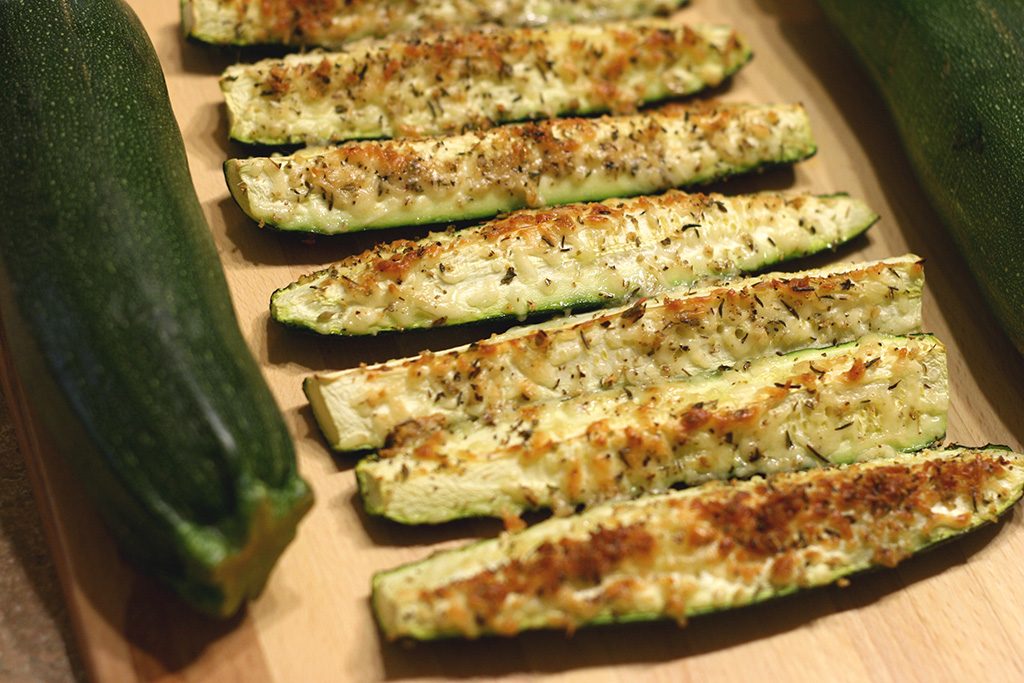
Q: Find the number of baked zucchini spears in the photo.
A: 7